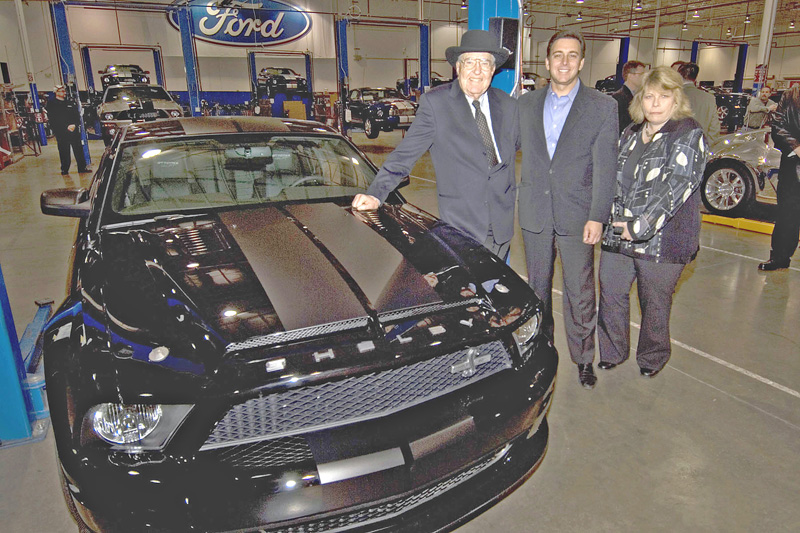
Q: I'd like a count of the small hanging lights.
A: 11